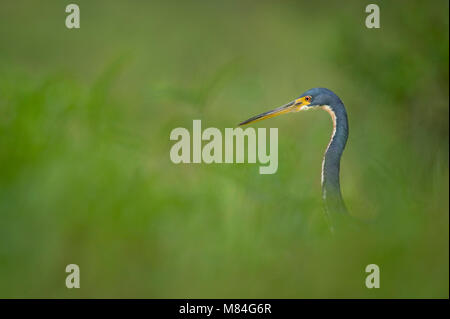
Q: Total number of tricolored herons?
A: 1